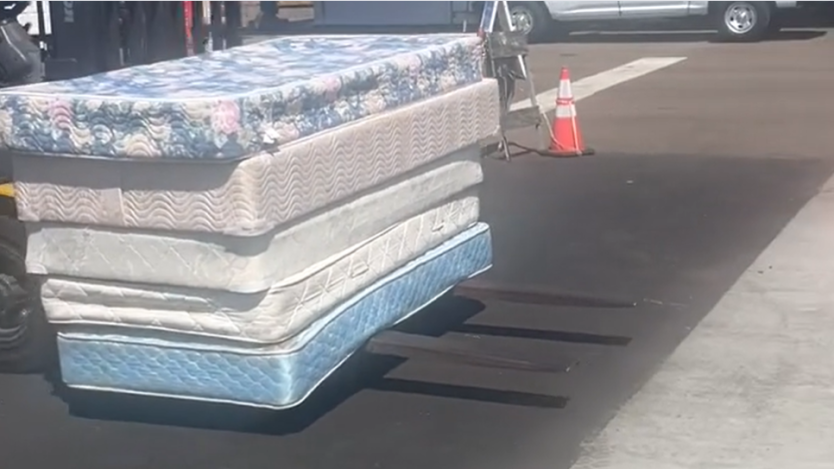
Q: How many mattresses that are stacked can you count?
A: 5